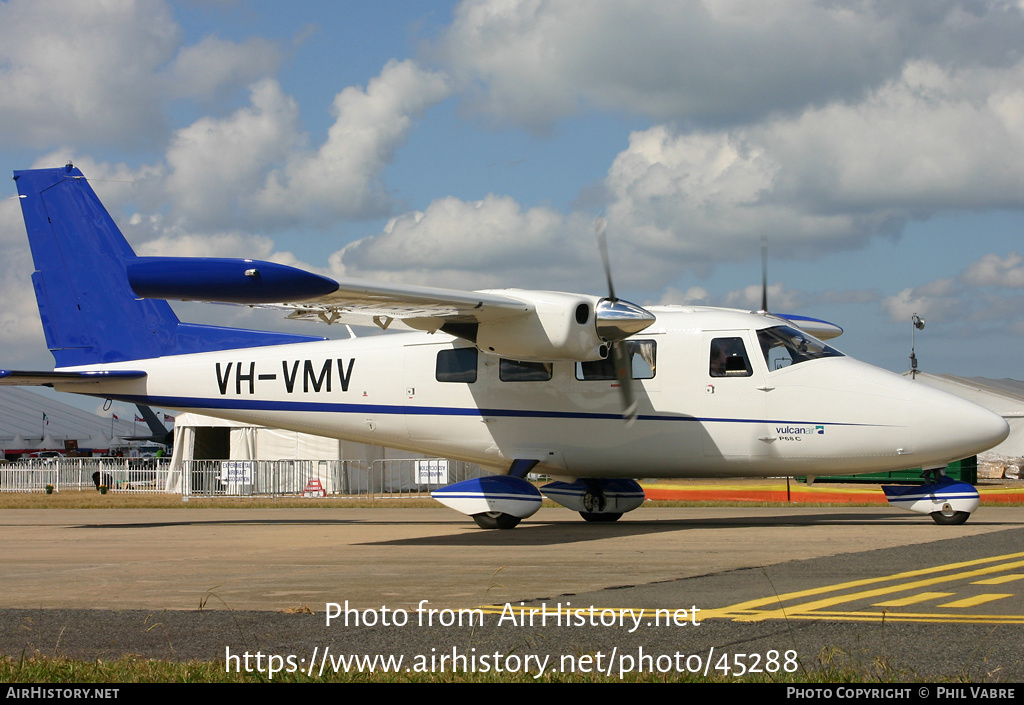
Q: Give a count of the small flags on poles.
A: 4